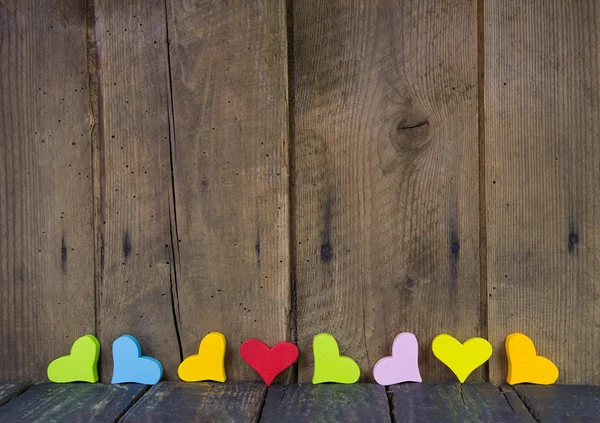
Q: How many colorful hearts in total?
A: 8